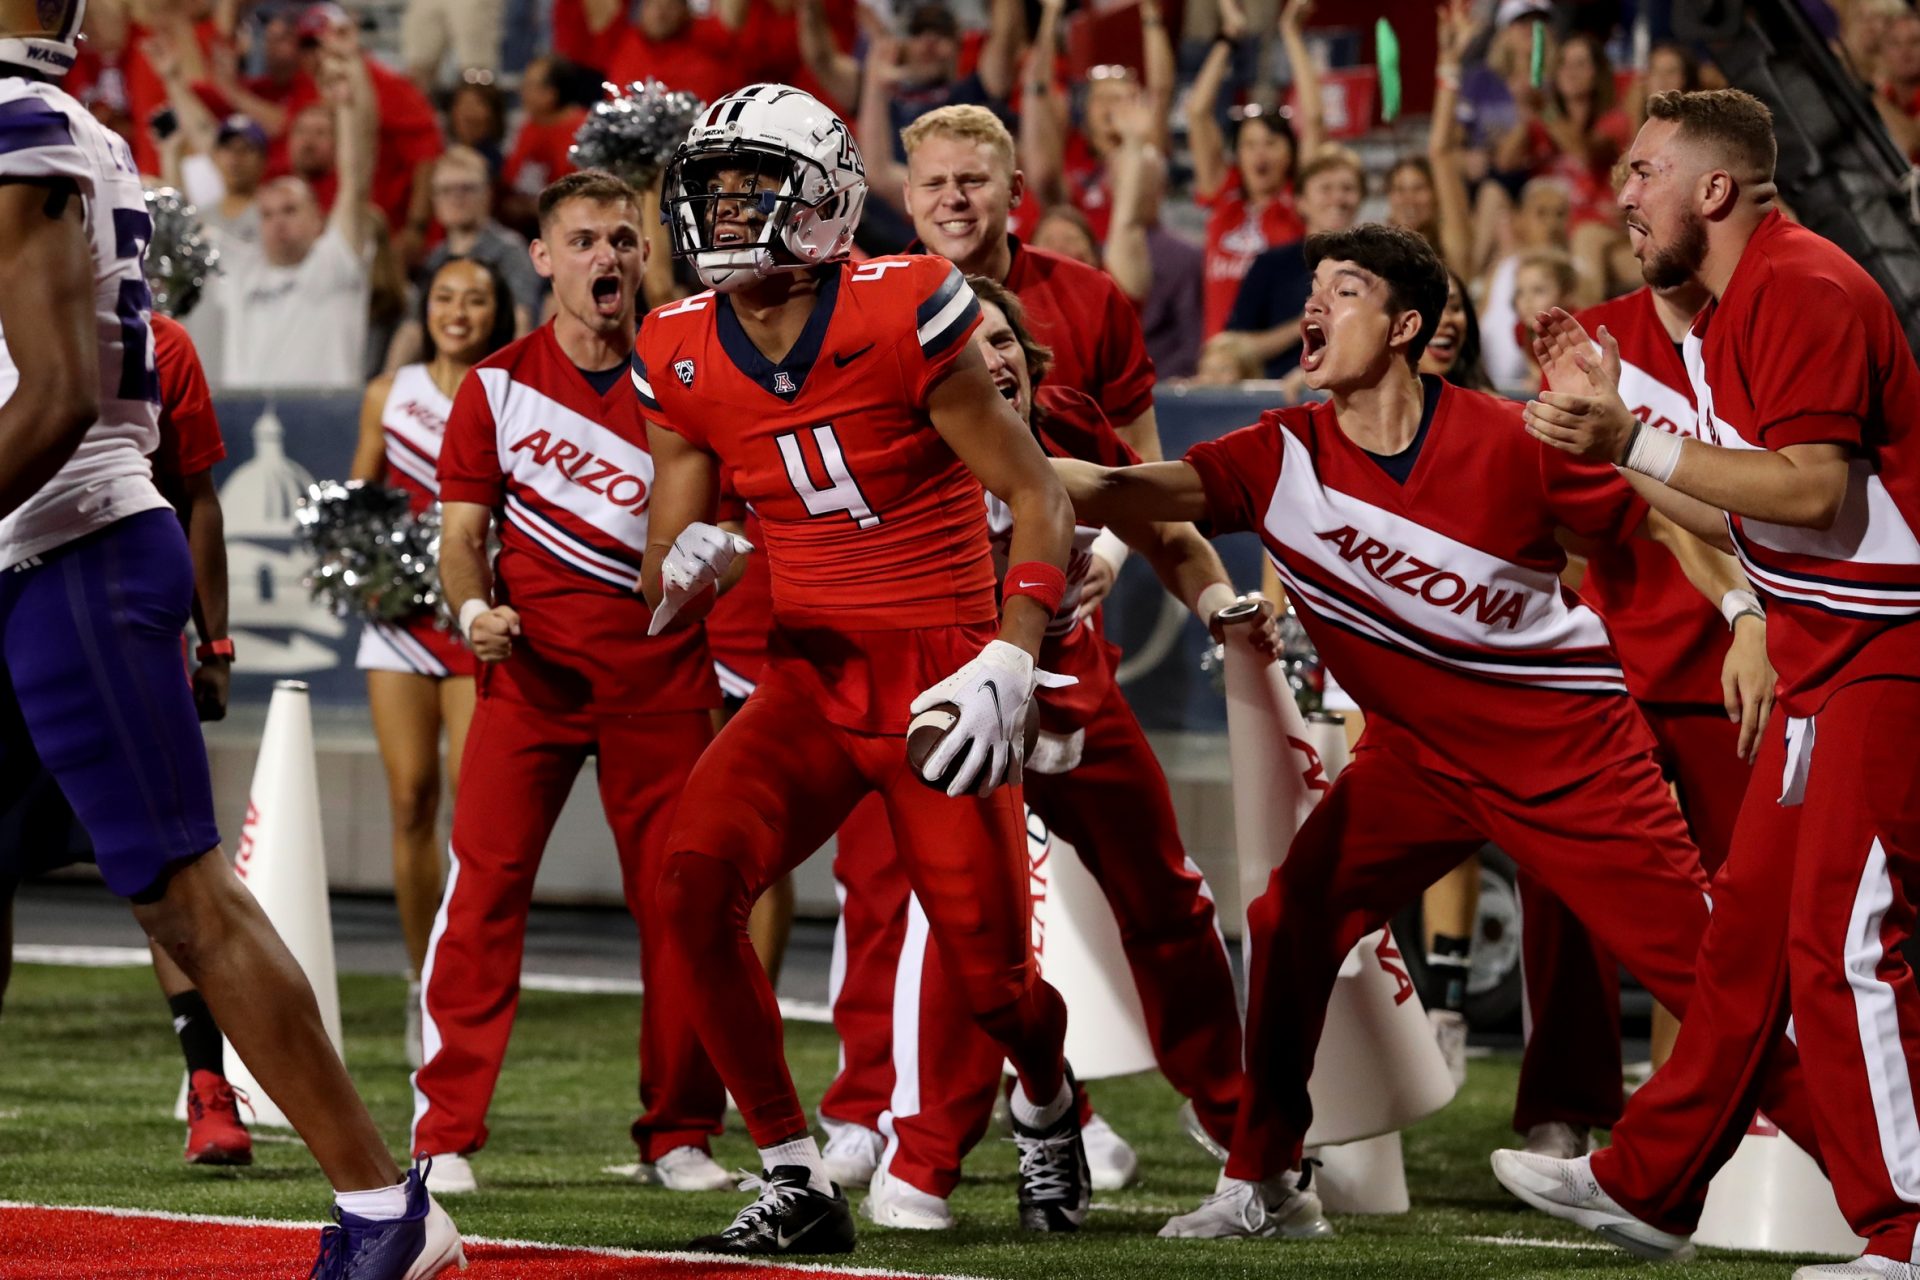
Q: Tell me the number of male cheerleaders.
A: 6